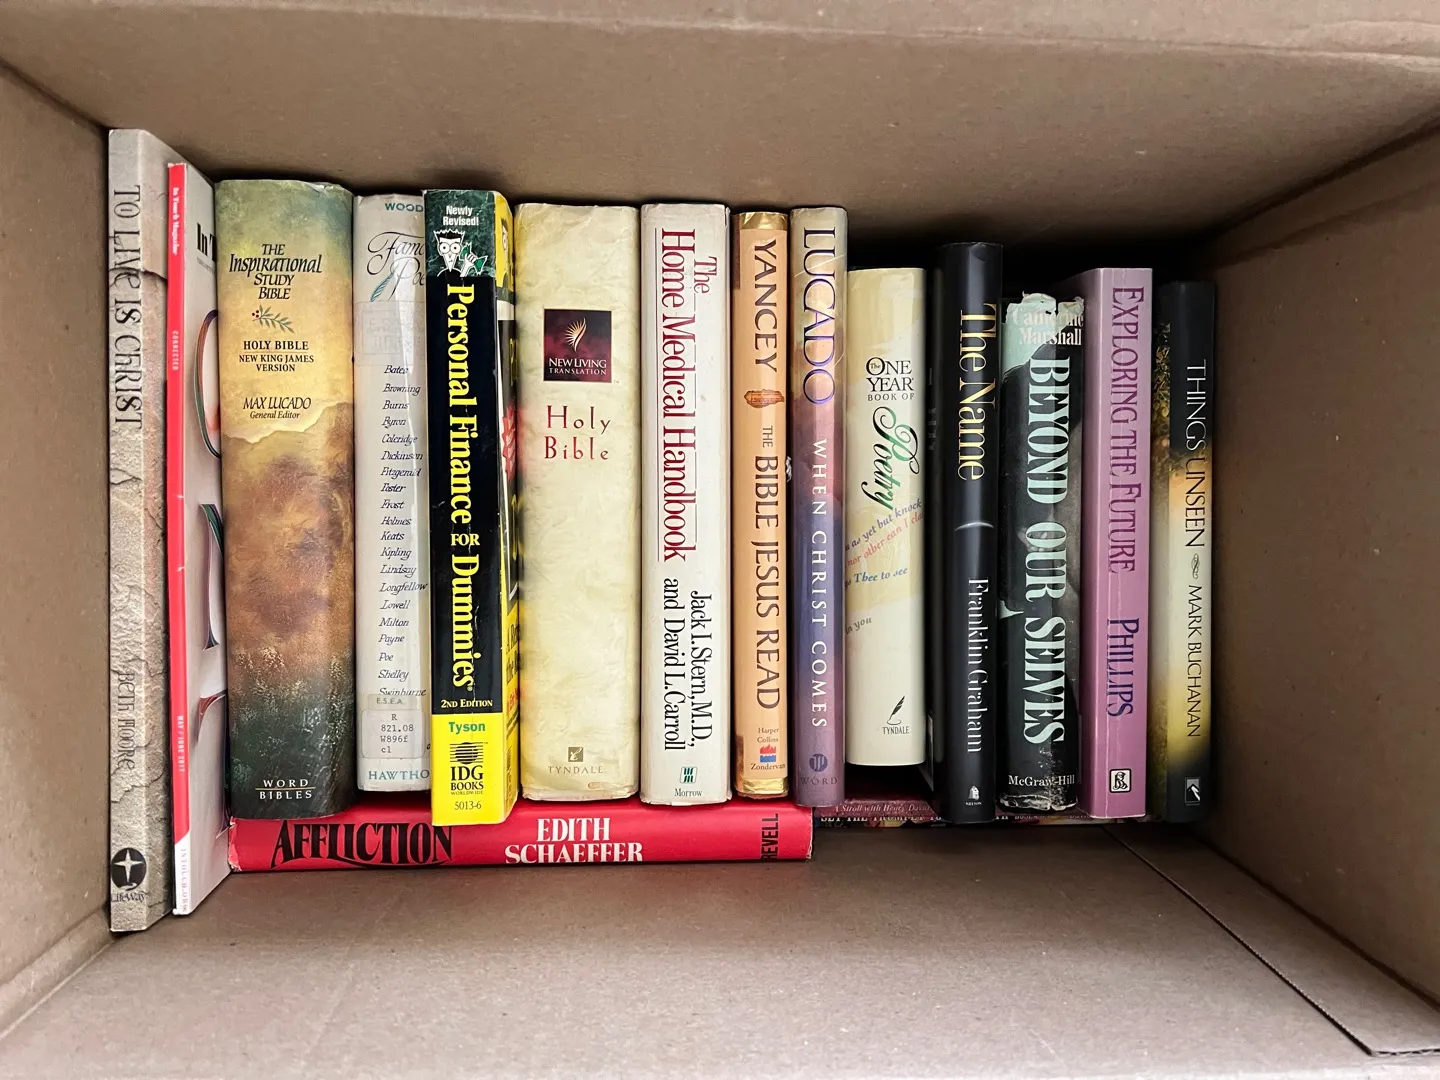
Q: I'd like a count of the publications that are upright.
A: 14